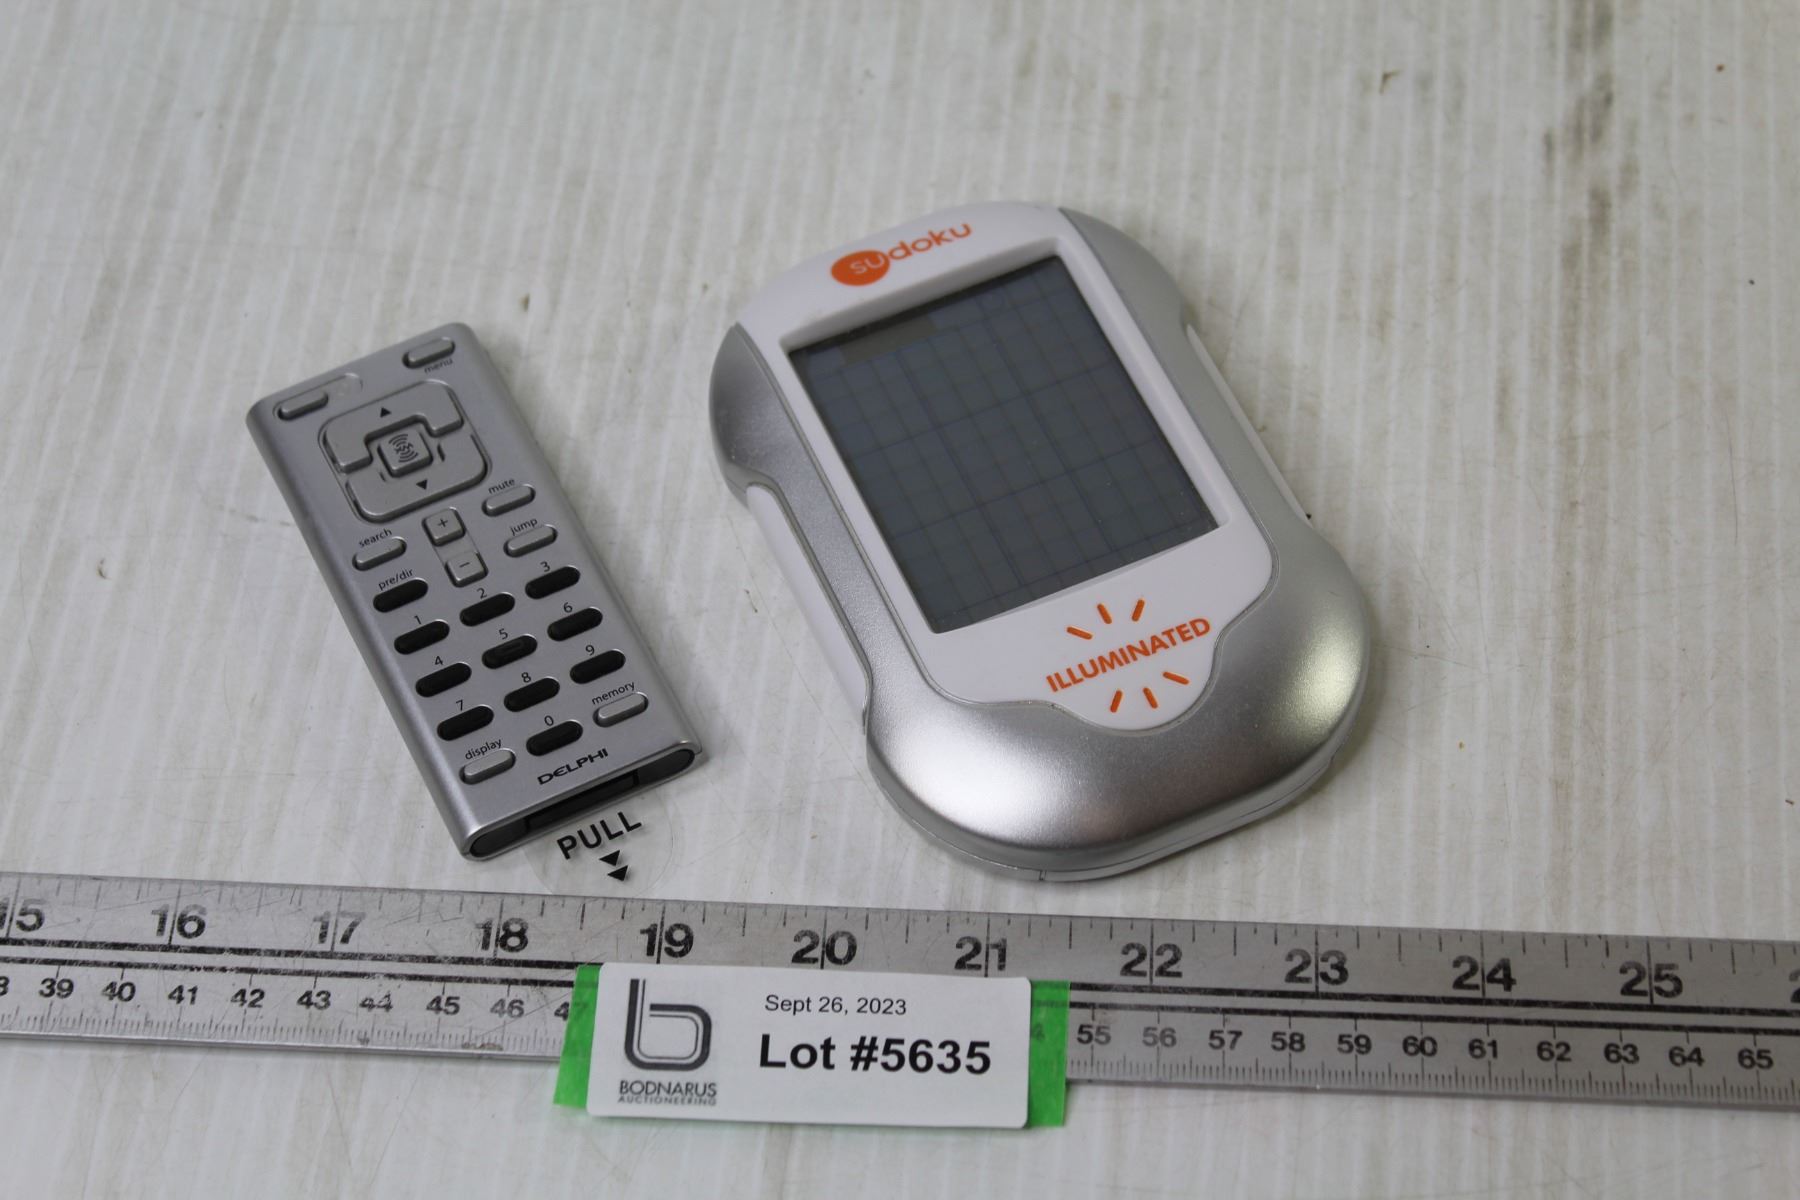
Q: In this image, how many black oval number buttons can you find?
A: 10